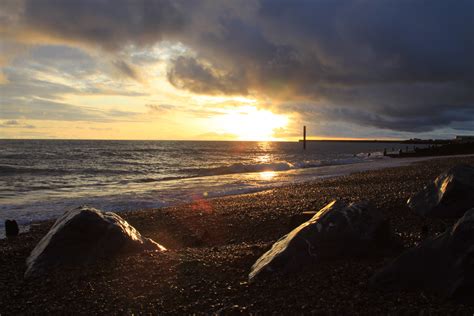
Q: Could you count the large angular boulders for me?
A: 4